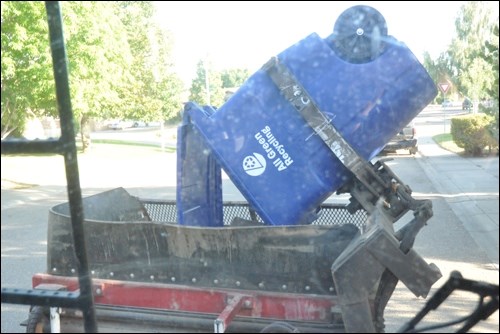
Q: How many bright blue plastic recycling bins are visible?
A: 1